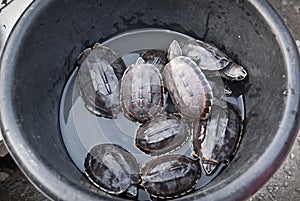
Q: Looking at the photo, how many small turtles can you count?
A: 9